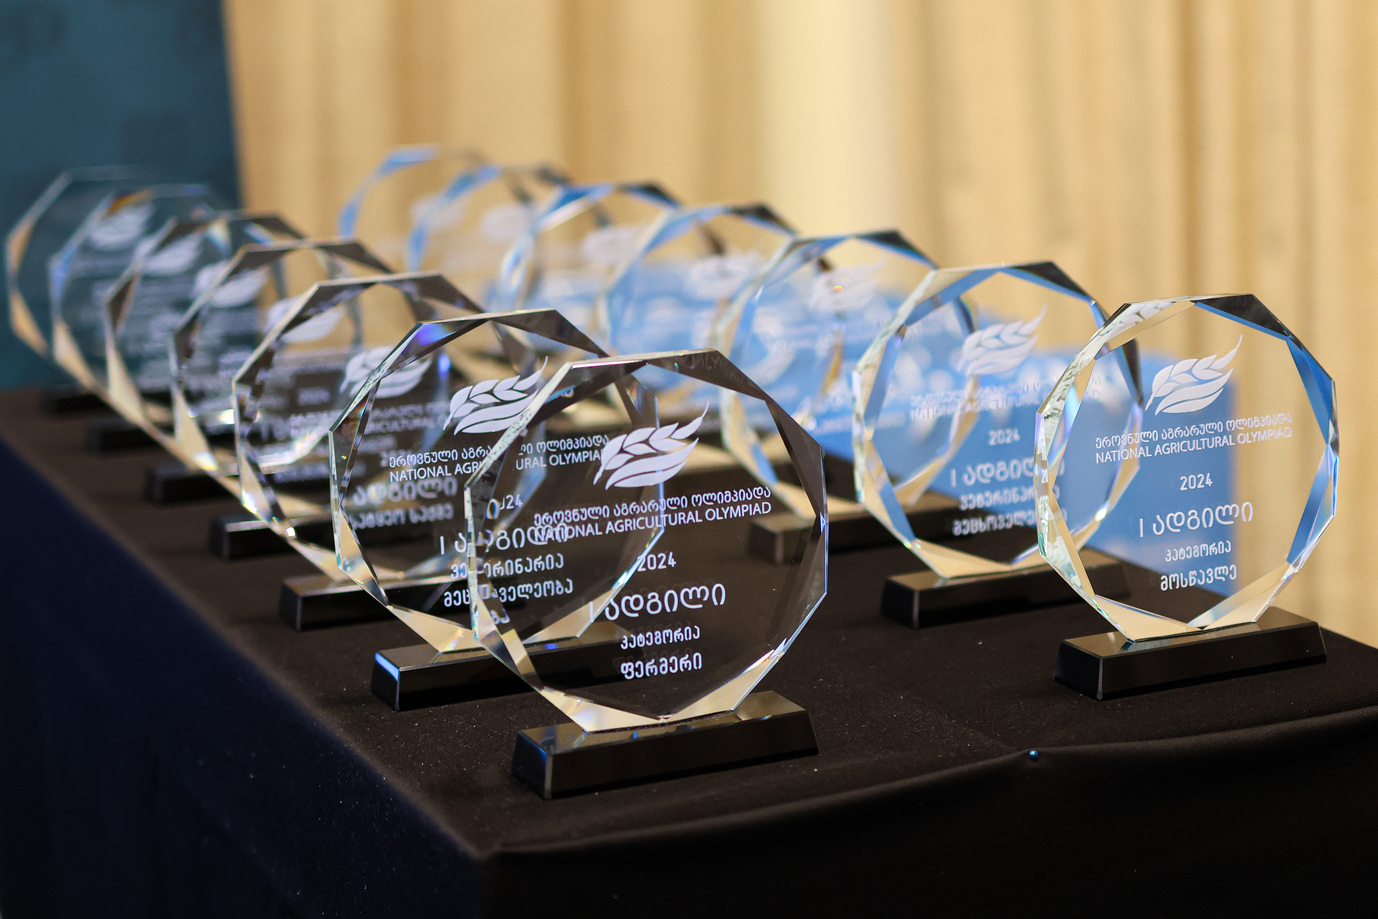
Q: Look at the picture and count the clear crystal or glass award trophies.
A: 14